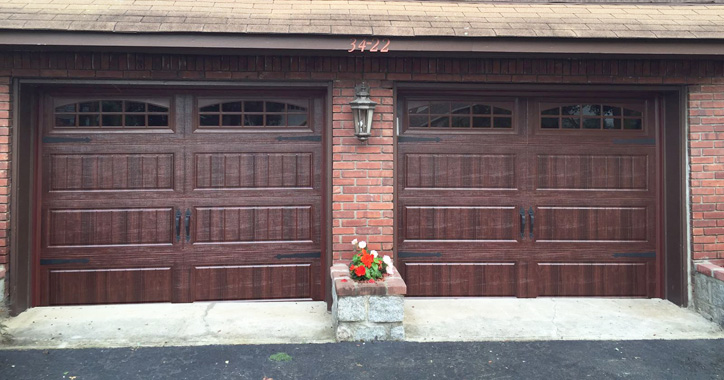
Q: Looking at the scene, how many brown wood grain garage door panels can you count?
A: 12